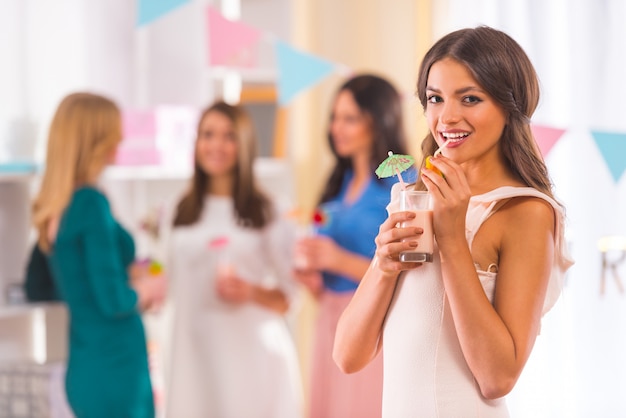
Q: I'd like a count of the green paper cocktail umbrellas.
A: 1